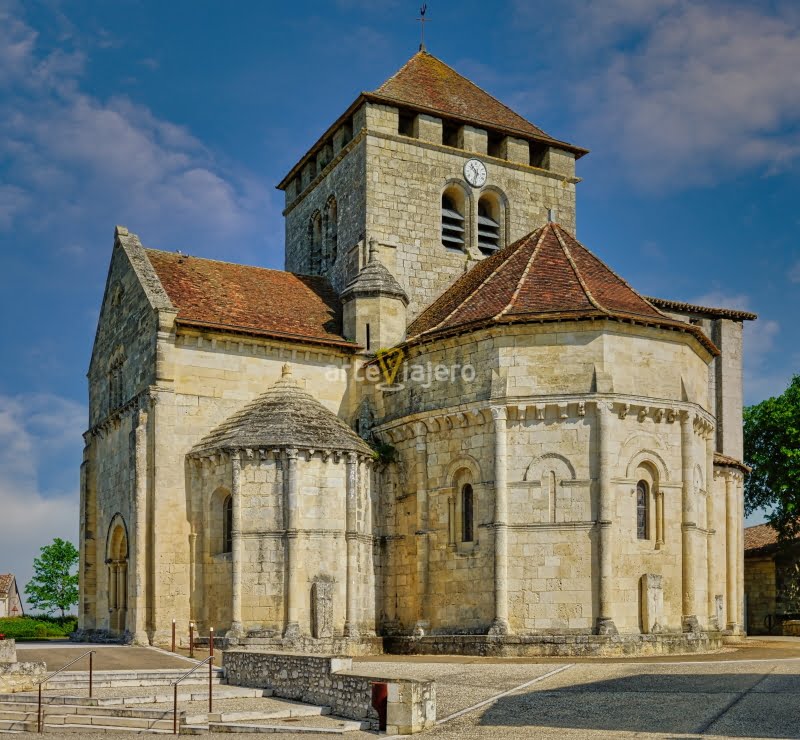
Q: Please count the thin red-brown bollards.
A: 3